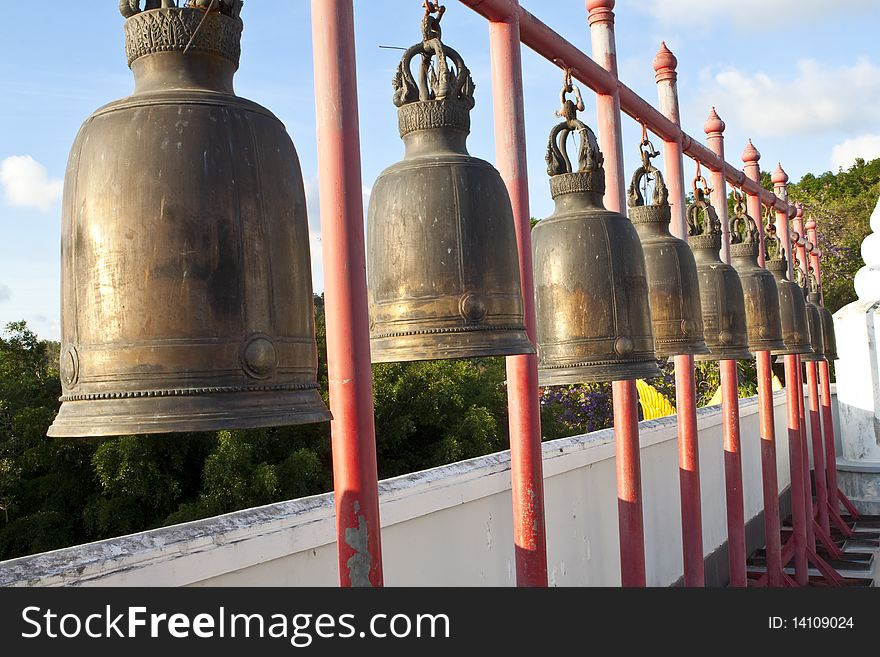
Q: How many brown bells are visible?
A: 9